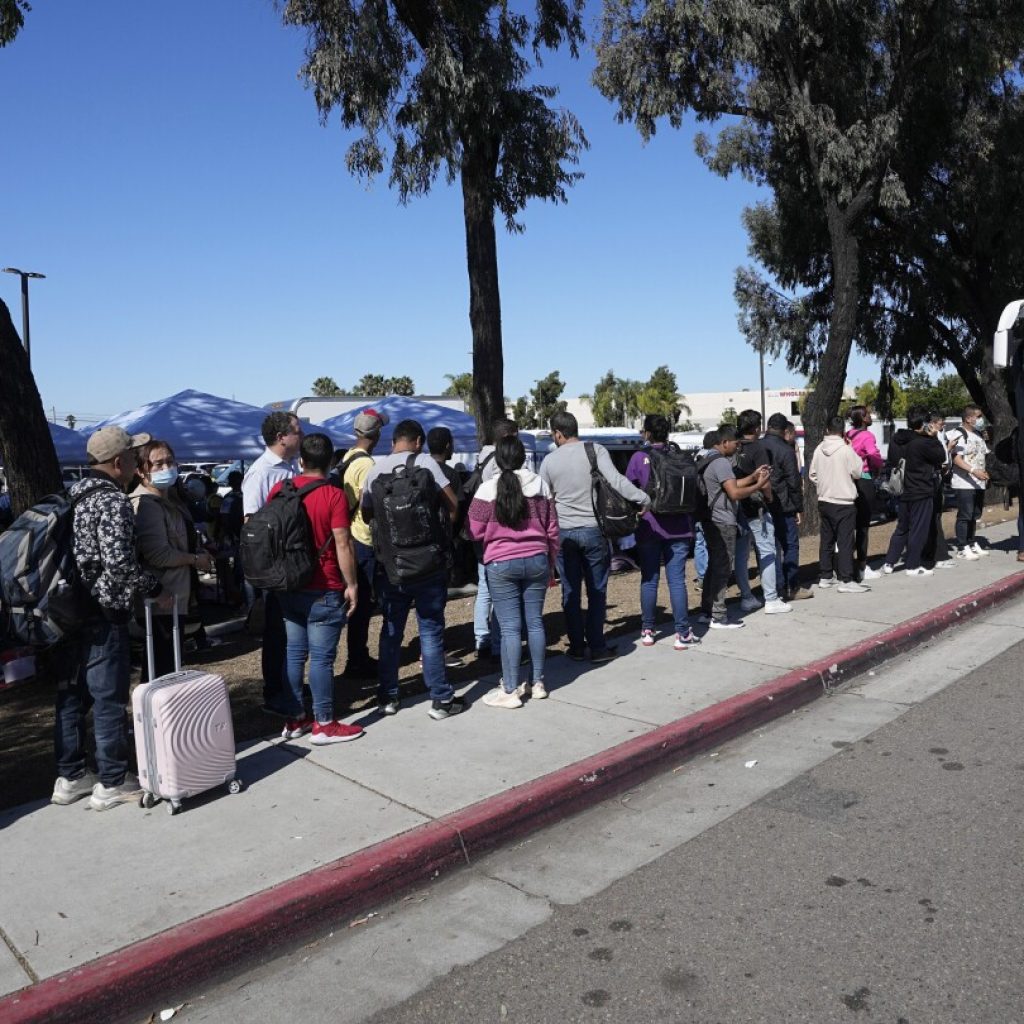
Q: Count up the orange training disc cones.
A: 0